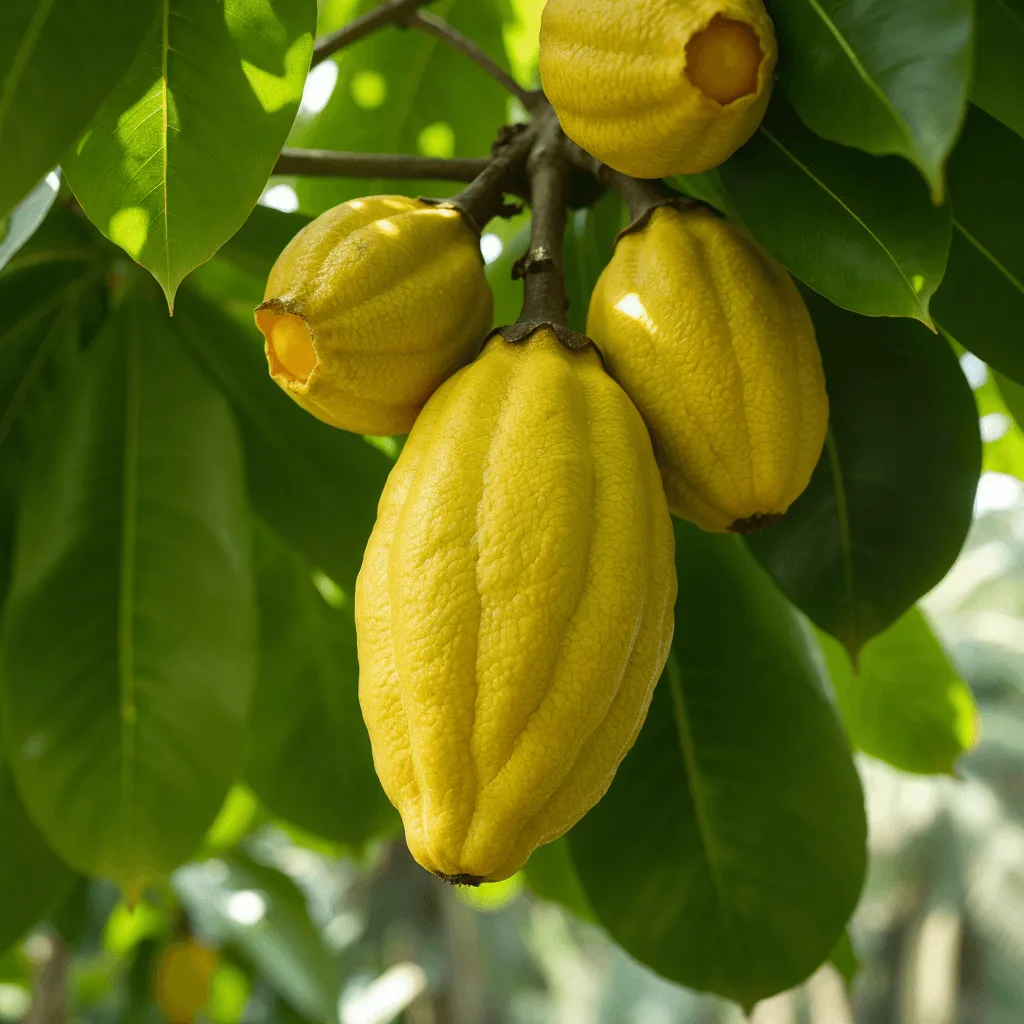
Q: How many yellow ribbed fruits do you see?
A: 4